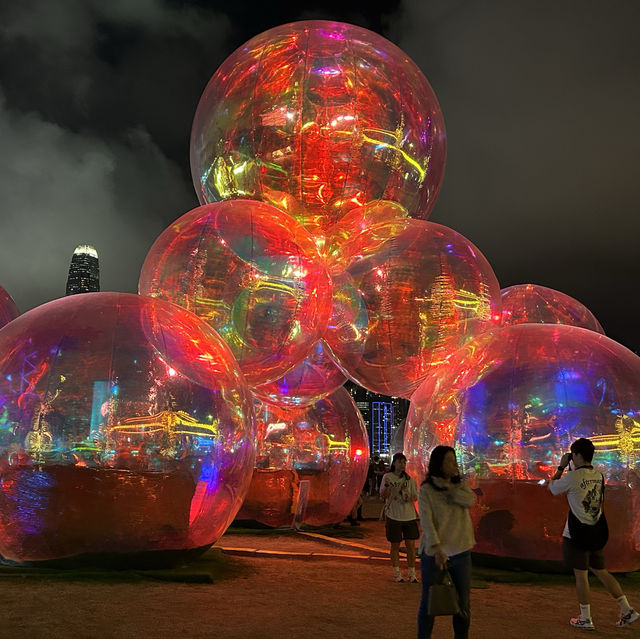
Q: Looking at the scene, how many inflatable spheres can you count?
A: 9